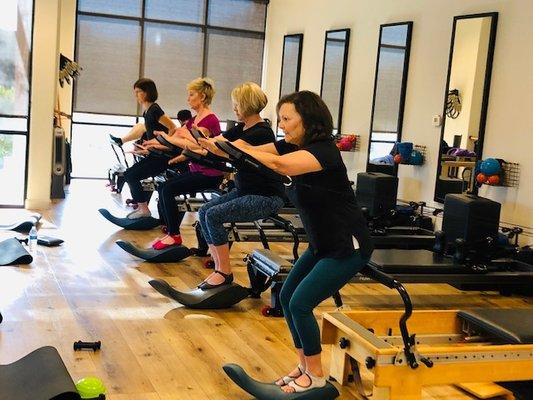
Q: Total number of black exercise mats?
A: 3